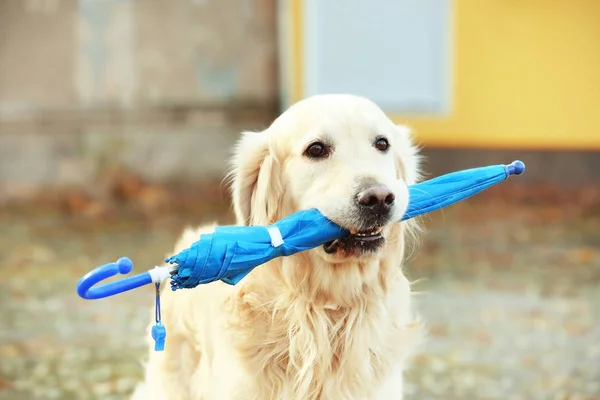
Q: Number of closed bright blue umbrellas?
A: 1